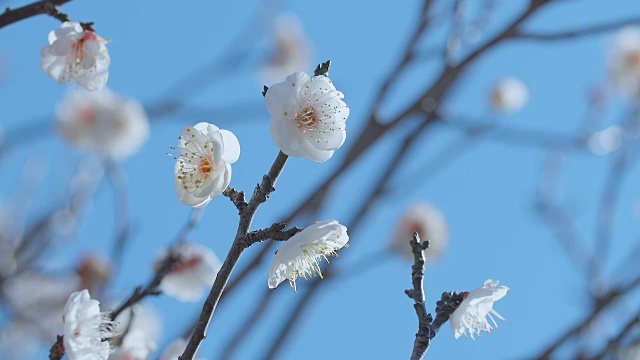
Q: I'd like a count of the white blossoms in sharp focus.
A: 6